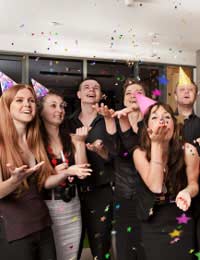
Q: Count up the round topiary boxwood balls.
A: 0